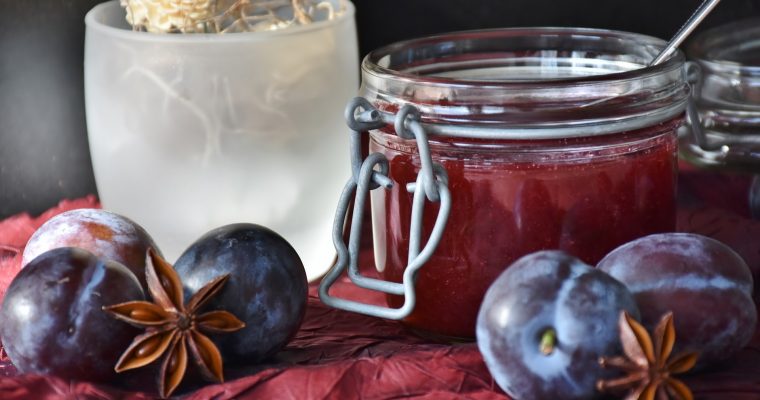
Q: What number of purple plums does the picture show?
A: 5